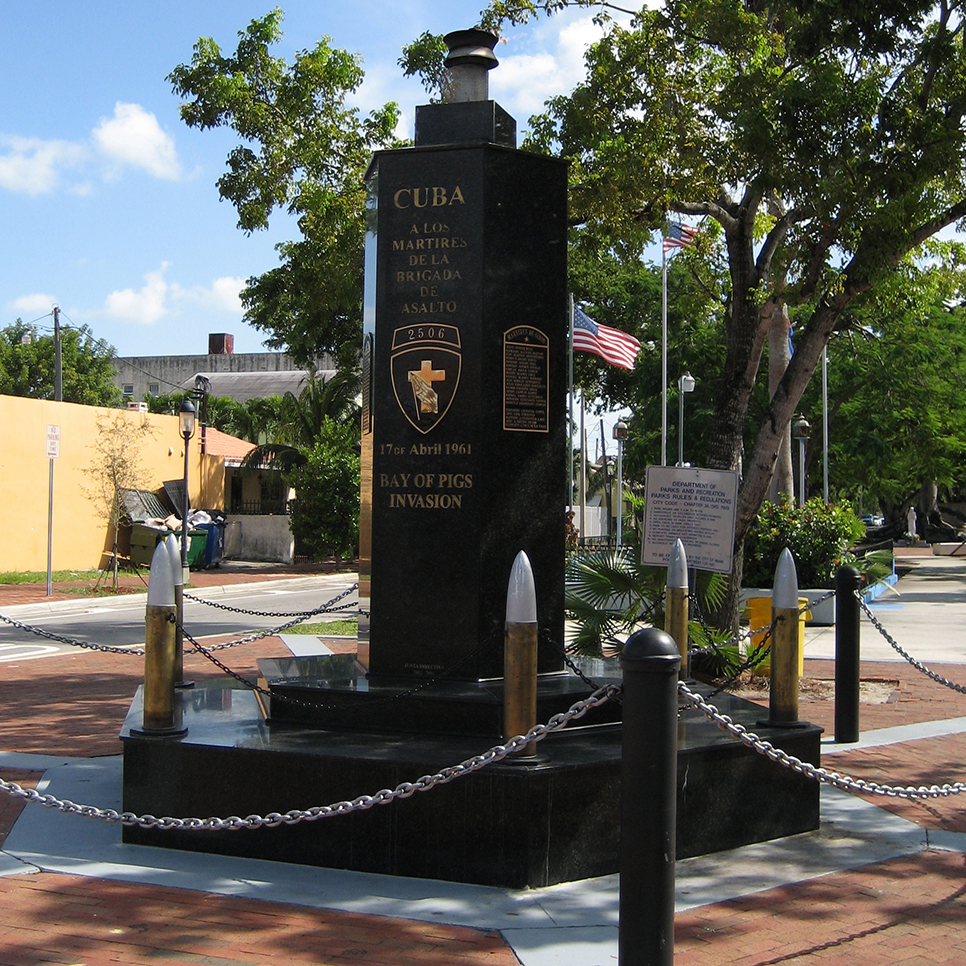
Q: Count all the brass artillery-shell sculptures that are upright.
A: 5